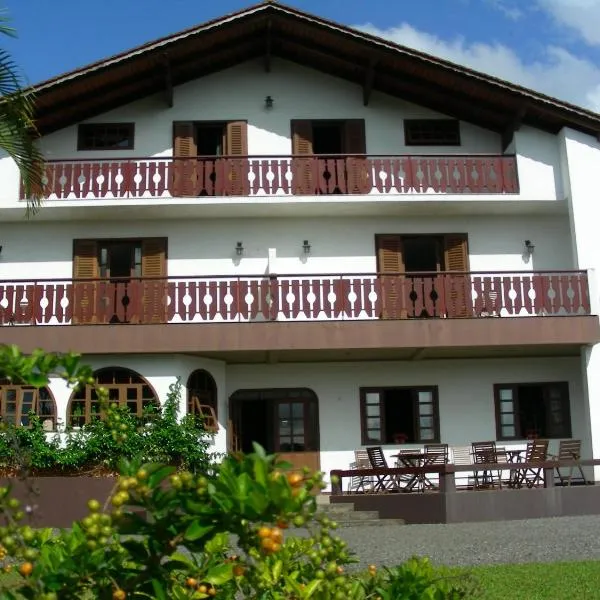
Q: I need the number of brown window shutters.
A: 8